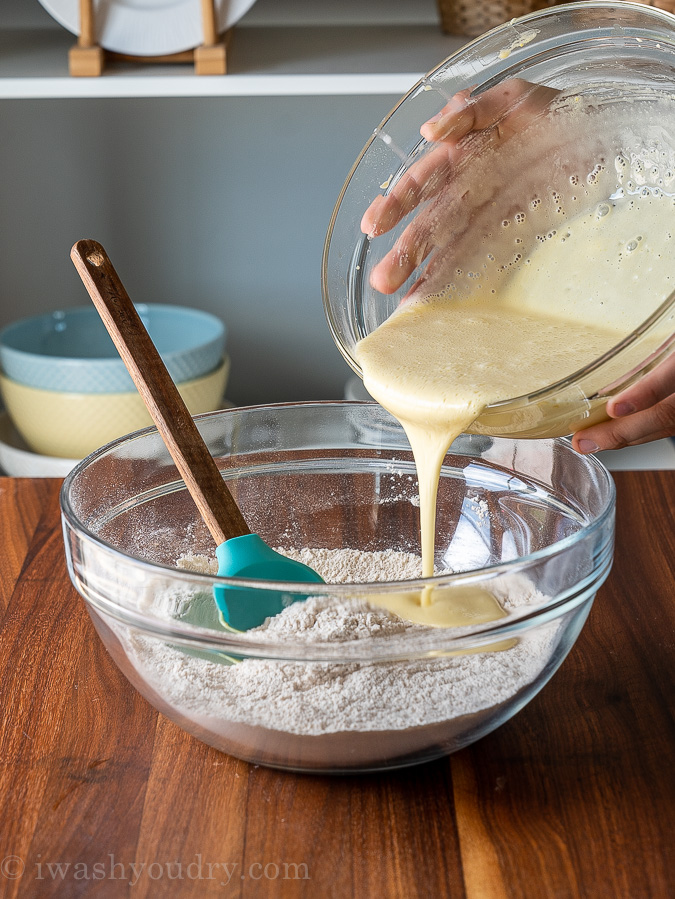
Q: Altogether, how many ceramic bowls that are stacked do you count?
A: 2